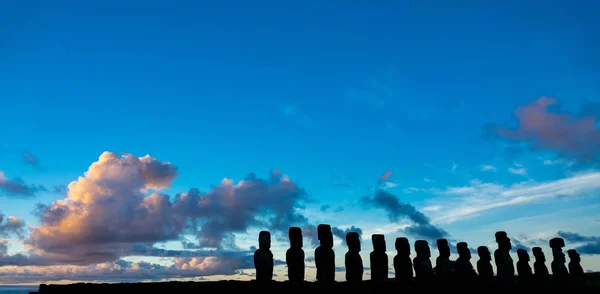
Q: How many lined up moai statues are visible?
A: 15